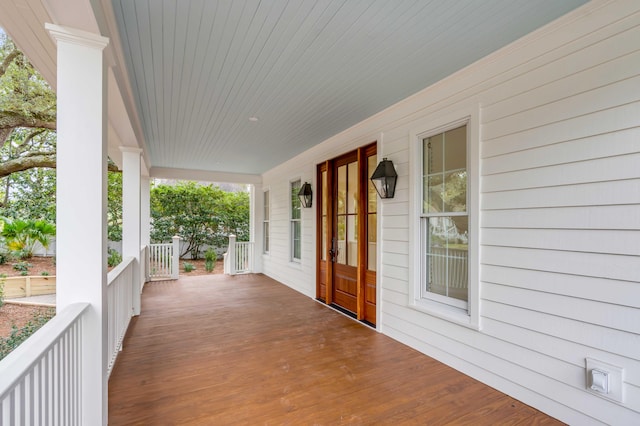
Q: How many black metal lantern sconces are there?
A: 2